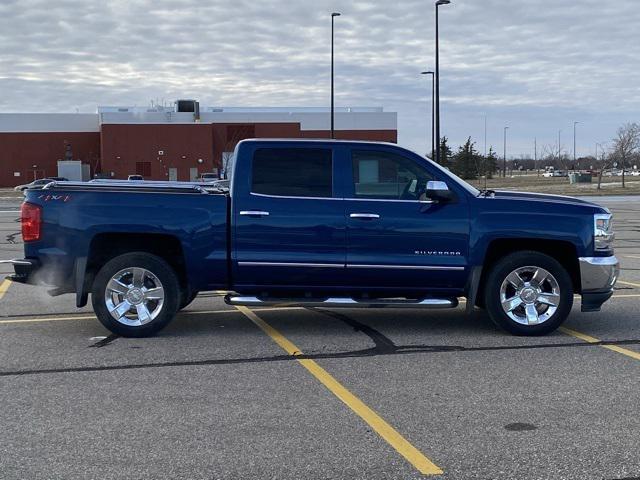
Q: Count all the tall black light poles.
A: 3